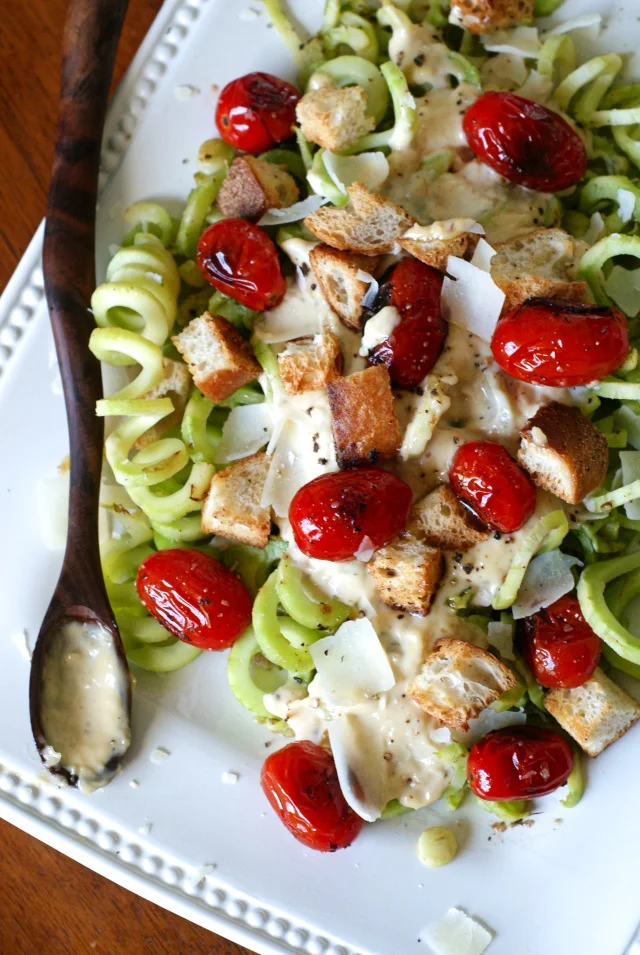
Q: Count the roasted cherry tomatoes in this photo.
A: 11